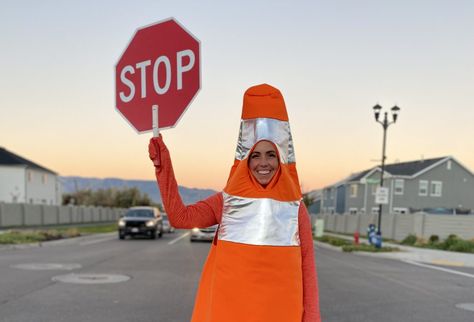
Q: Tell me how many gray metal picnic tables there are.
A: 0